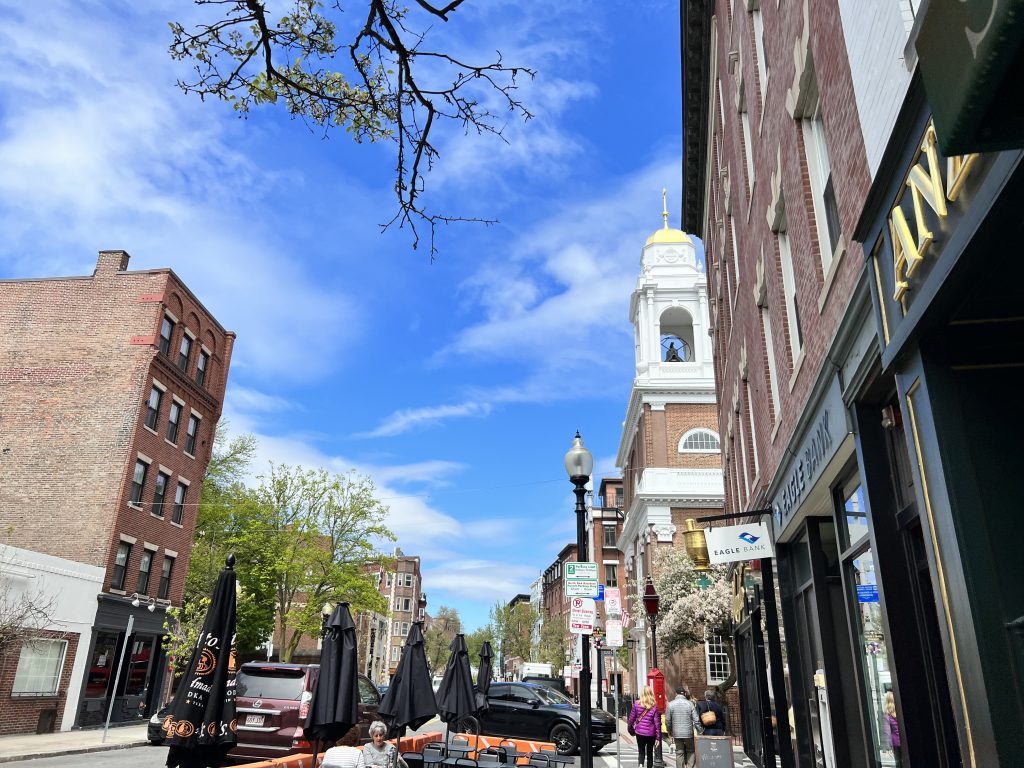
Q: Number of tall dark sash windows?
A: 12